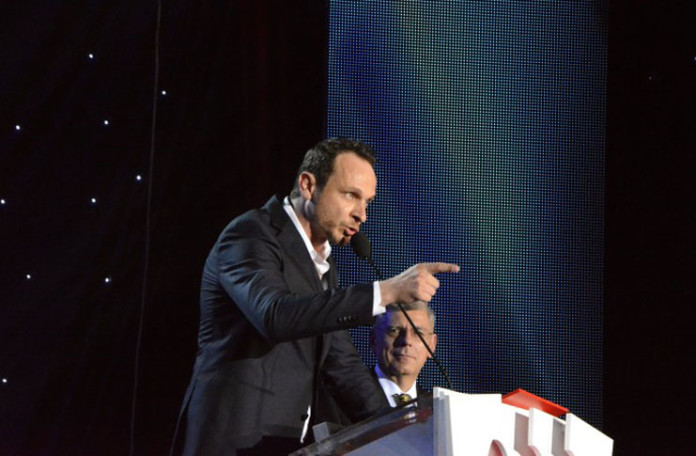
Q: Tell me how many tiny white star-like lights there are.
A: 10